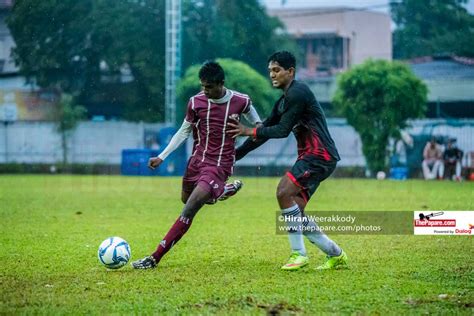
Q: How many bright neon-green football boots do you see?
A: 2